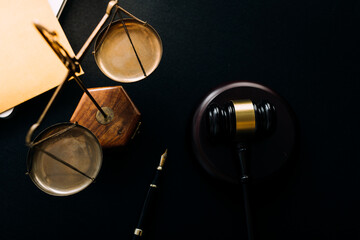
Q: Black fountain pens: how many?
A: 1